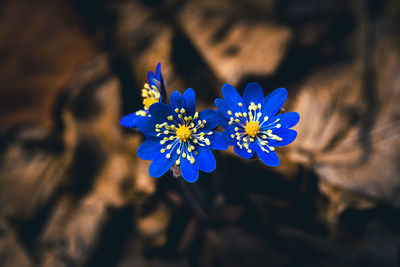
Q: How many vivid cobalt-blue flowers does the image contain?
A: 3